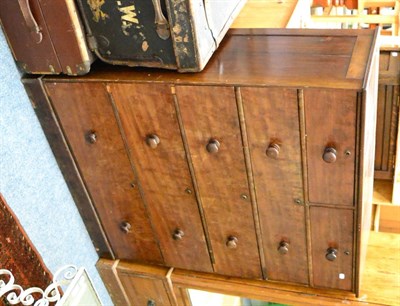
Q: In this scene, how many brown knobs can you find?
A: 10